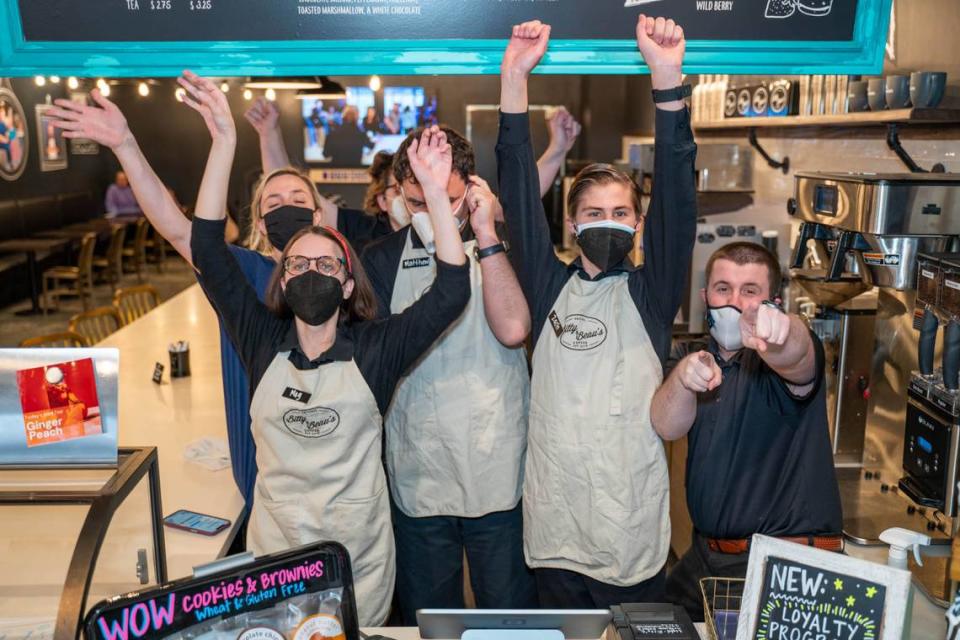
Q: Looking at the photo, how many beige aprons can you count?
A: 3